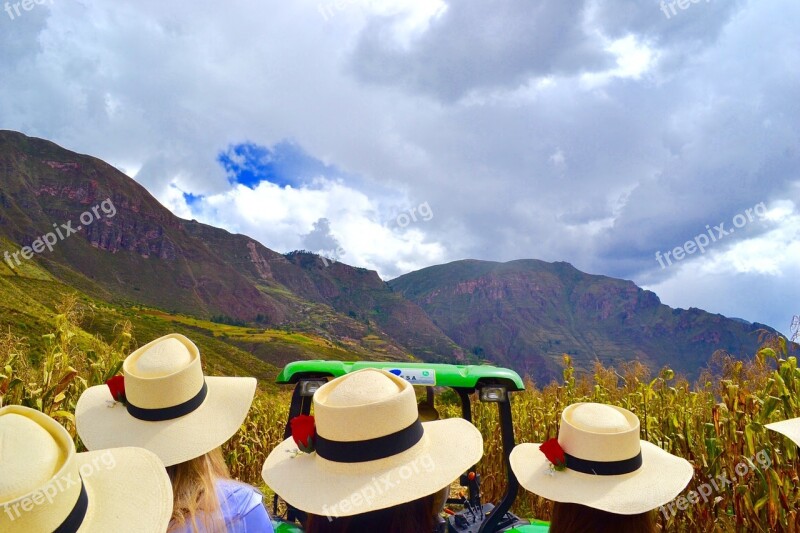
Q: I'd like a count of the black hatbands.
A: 4